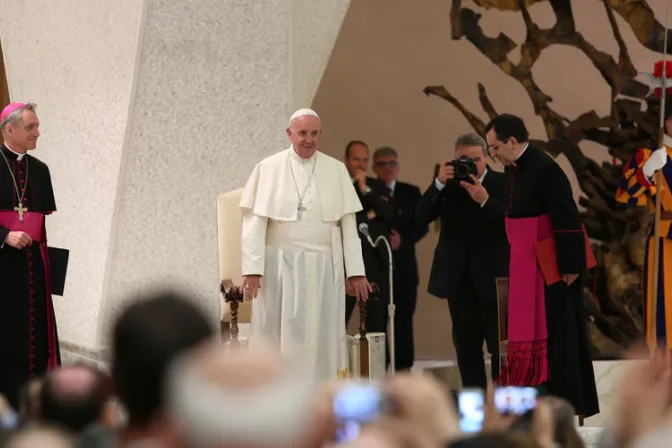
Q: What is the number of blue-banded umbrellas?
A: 0